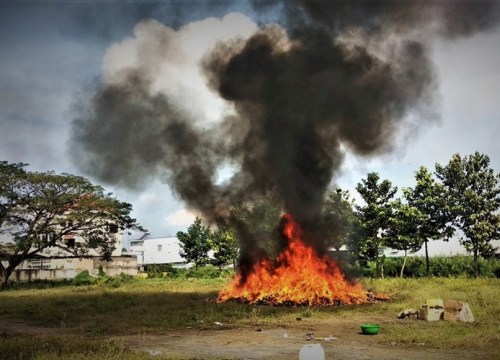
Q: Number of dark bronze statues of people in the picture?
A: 0